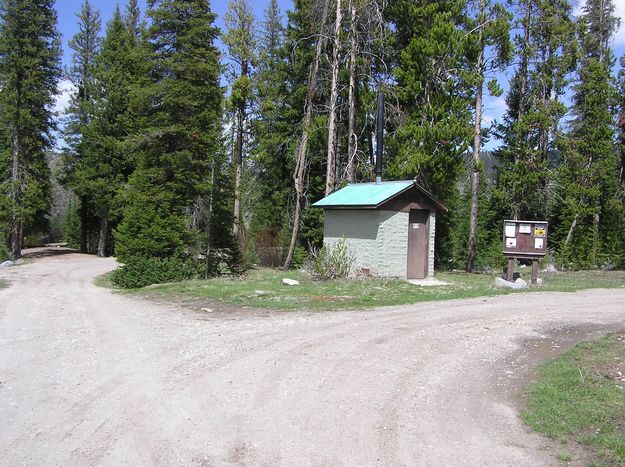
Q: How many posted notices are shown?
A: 5